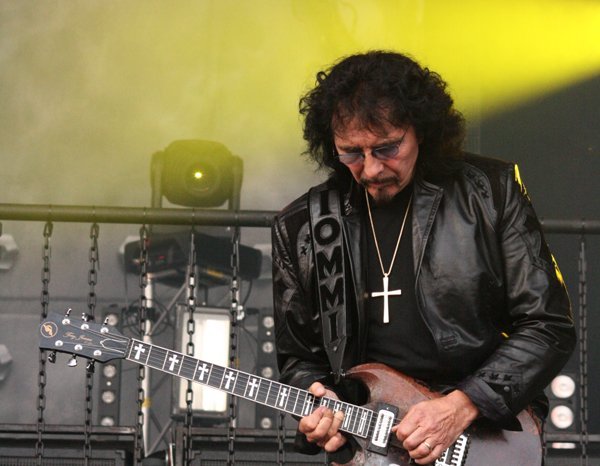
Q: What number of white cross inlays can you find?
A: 11